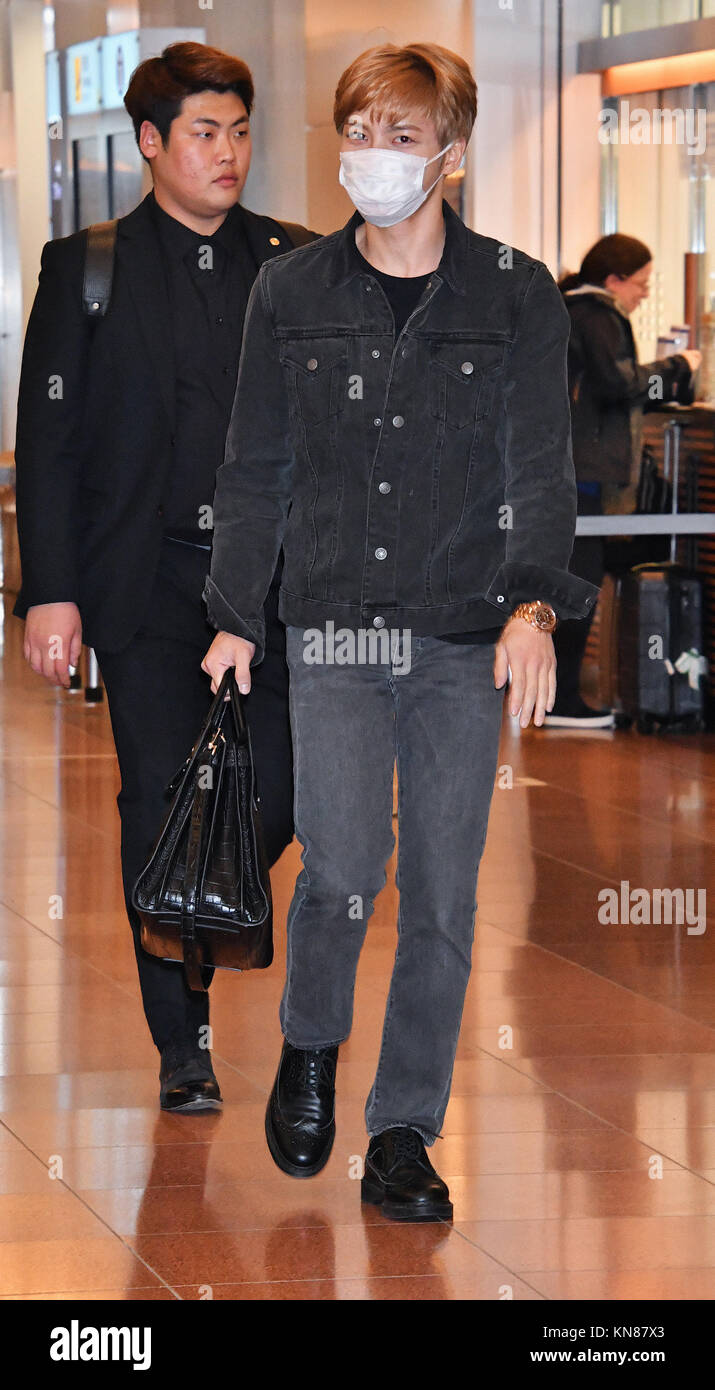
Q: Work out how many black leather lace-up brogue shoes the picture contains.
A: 2